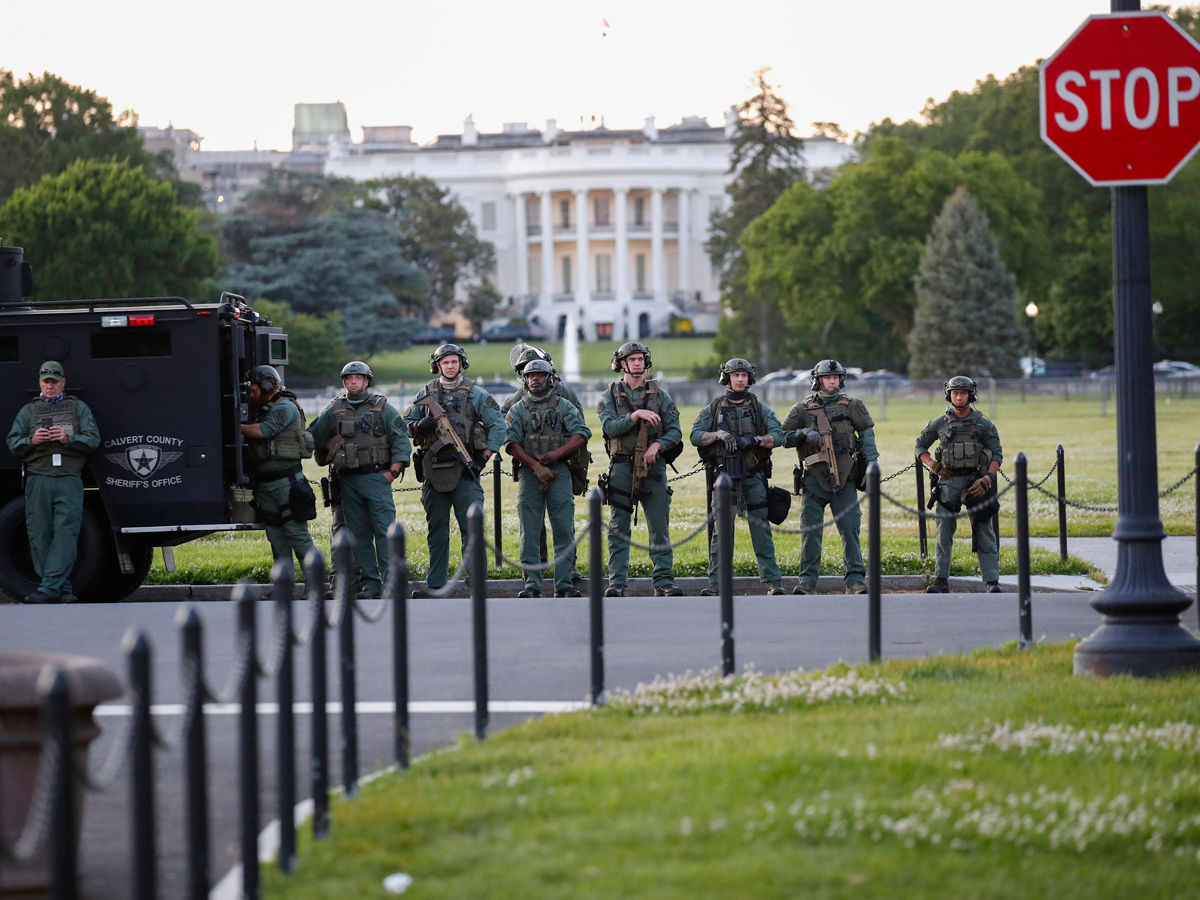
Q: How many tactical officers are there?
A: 10